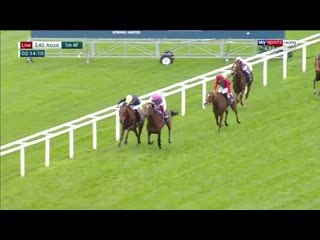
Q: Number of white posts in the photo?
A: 10